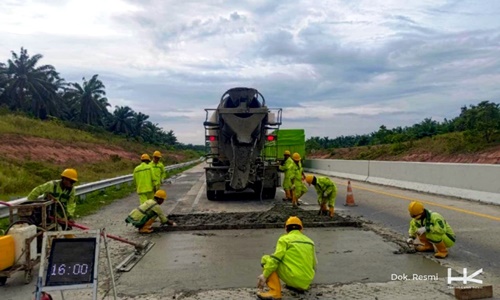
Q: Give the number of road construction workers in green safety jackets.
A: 9